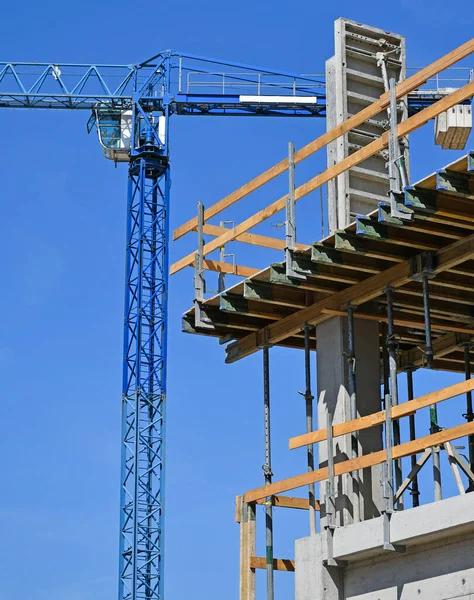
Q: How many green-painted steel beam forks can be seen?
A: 14